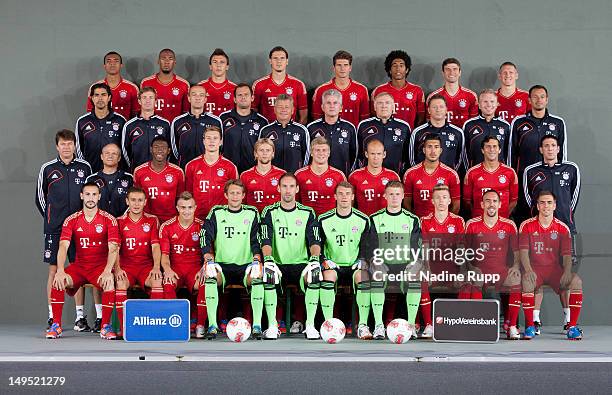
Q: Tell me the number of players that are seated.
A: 10